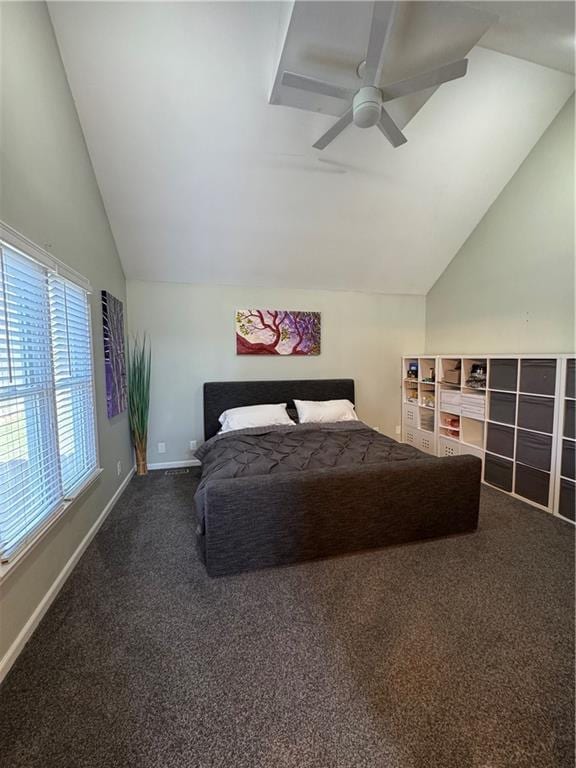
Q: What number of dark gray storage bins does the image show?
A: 12